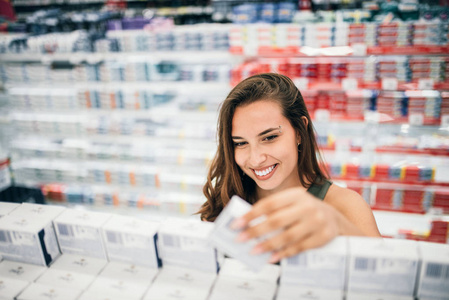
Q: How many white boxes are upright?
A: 7